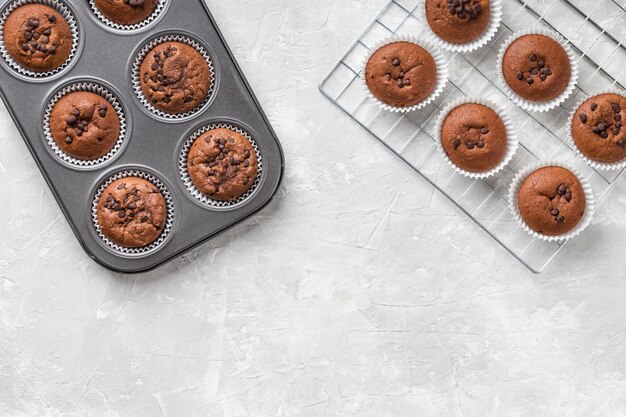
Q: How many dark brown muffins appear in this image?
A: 12